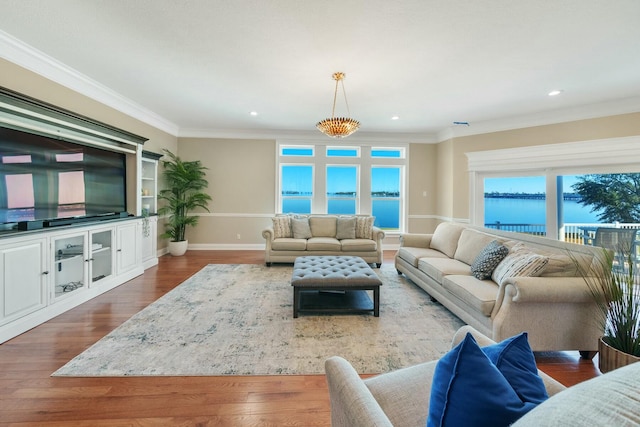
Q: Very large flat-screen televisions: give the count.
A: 1